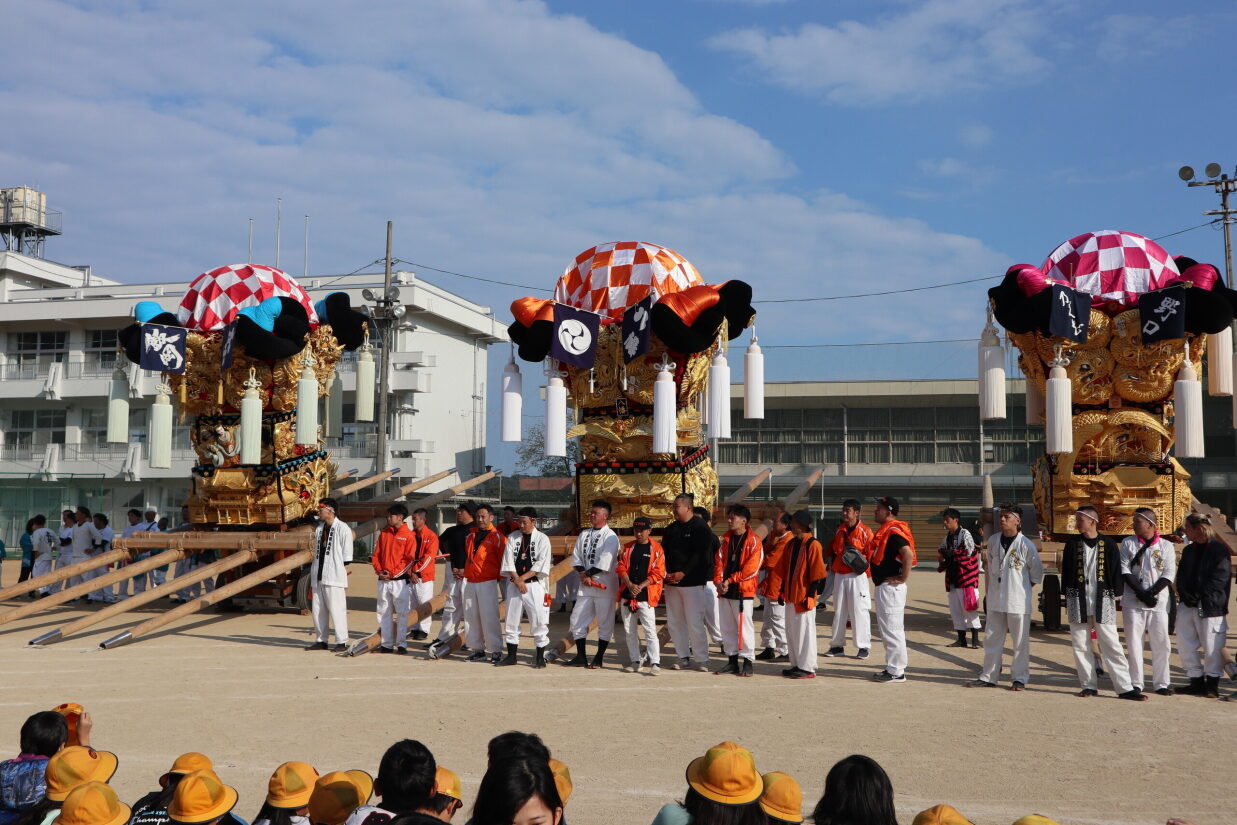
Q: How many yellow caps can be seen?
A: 13